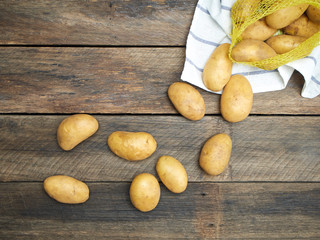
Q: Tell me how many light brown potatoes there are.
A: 15